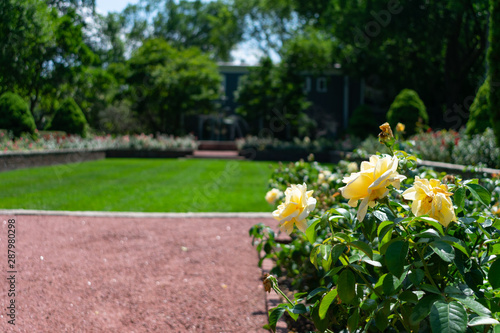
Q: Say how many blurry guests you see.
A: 0